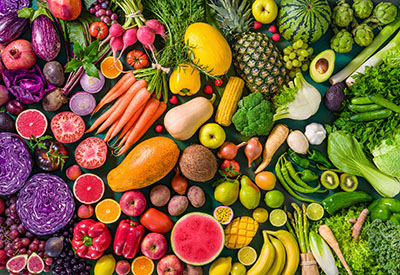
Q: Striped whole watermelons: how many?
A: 1